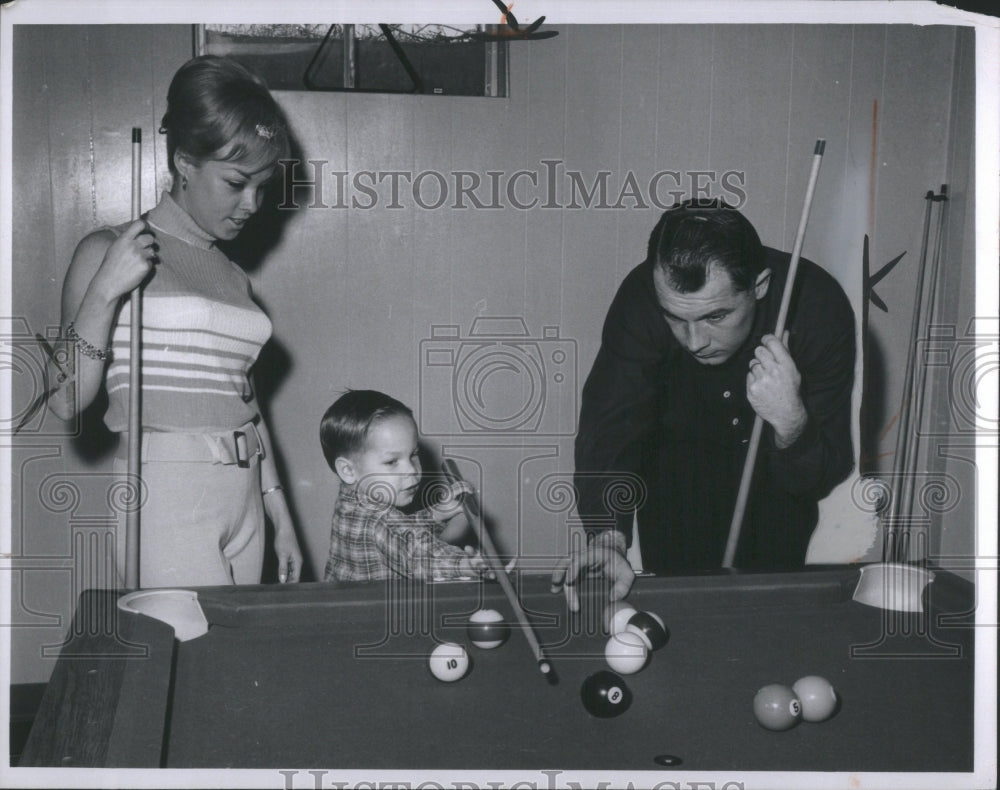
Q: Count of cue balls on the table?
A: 1